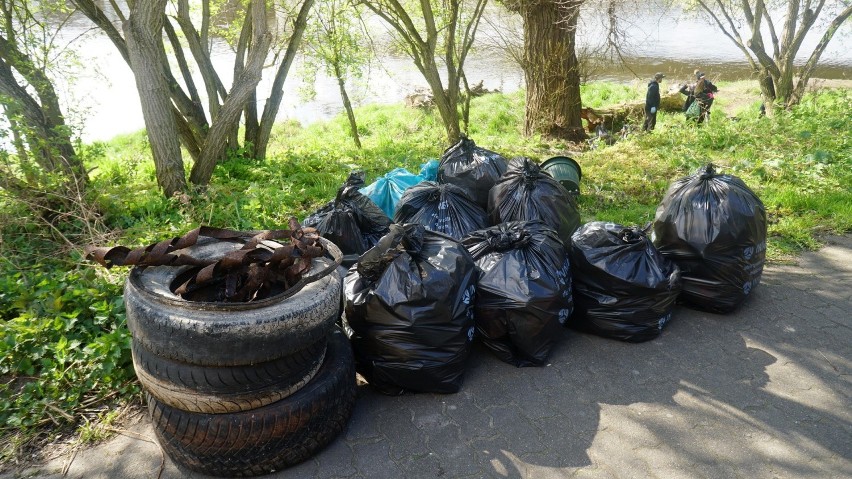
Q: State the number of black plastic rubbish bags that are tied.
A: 8